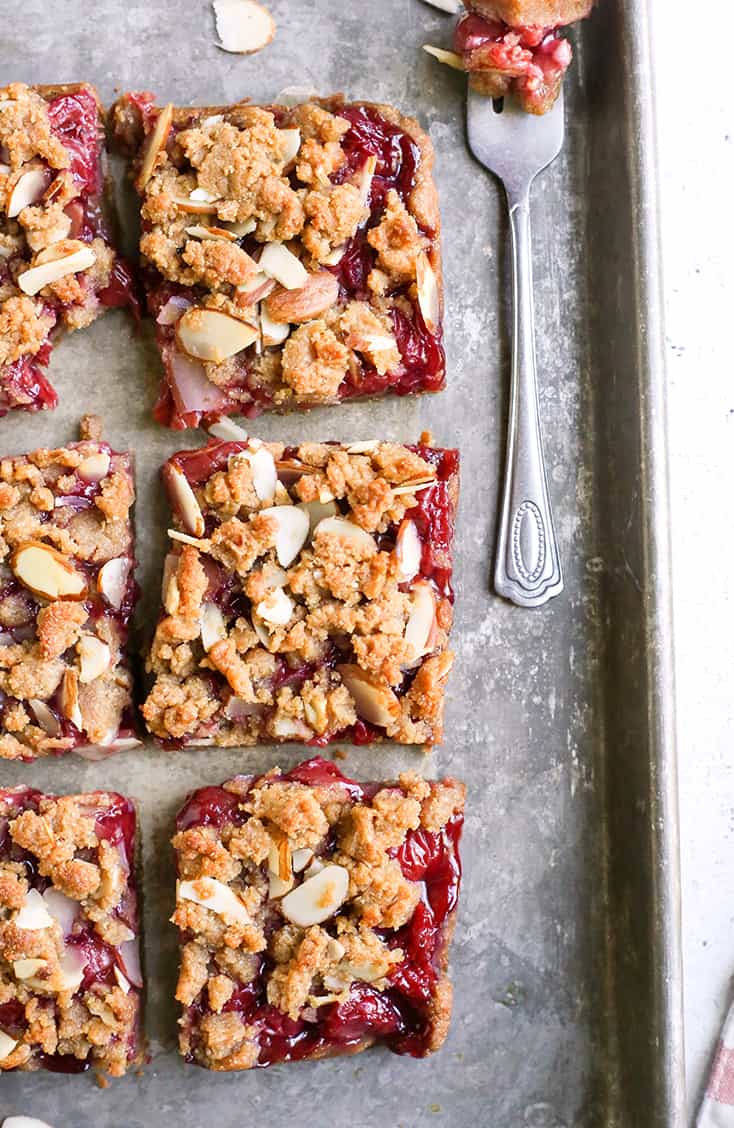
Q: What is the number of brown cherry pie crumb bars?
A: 6